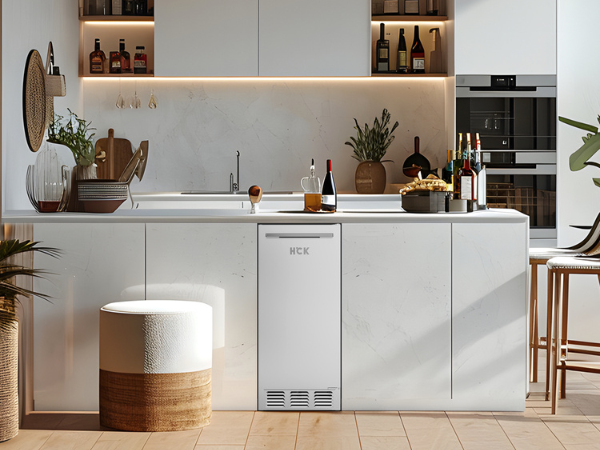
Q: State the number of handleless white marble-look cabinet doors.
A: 4